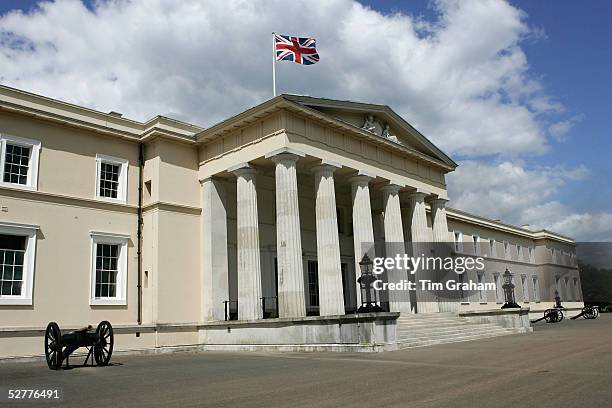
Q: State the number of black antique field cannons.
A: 3